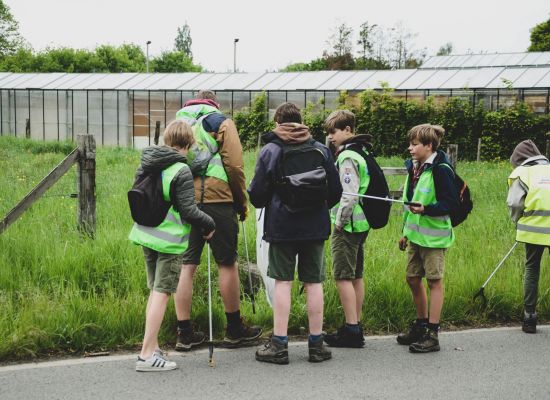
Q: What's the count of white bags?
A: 1